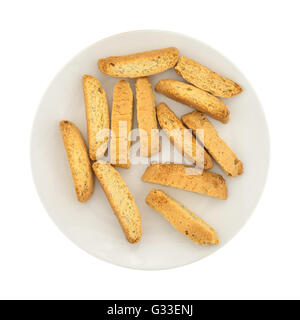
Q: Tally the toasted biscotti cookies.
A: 12